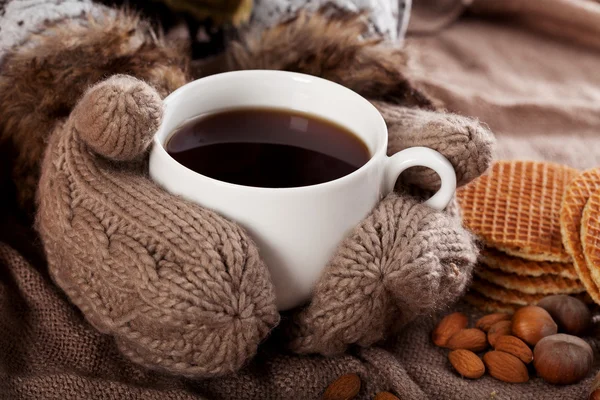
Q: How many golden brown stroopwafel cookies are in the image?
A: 7